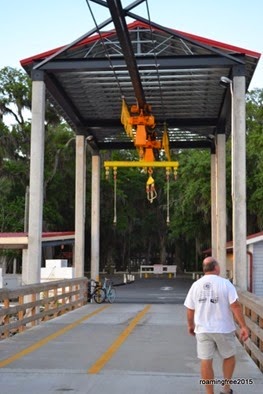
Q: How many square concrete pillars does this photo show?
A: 6